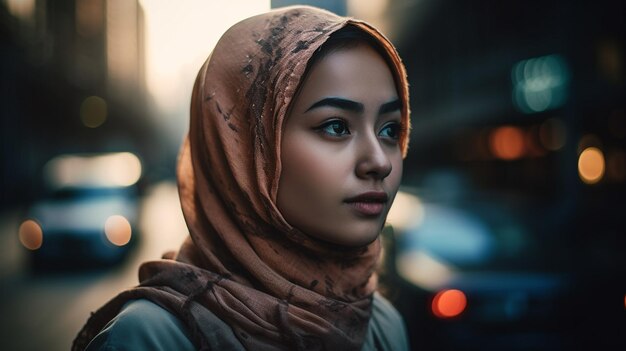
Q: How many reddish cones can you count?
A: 0